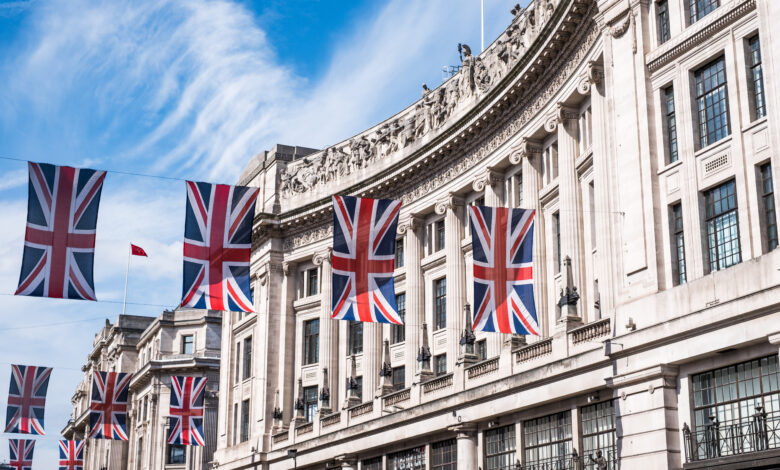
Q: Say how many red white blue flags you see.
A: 9